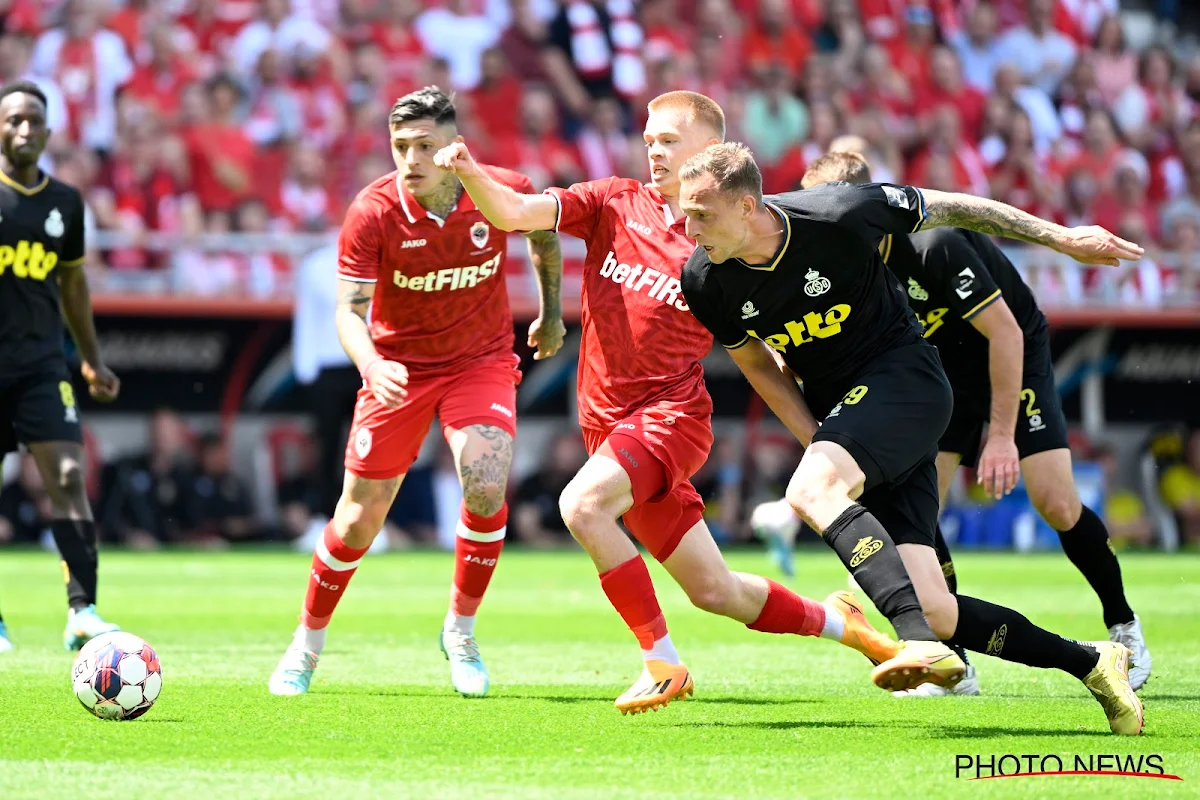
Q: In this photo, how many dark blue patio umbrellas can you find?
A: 0